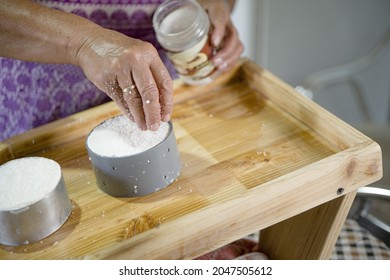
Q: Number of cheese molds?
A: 2